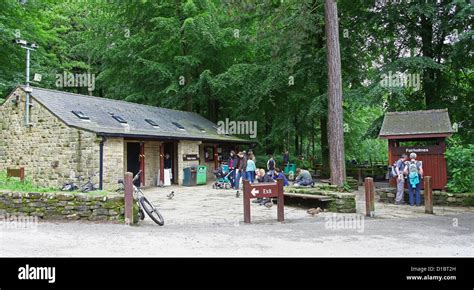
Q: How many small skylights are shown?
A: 5